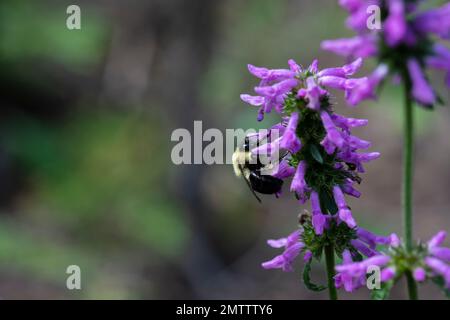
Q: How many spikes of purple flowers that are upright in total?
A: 2